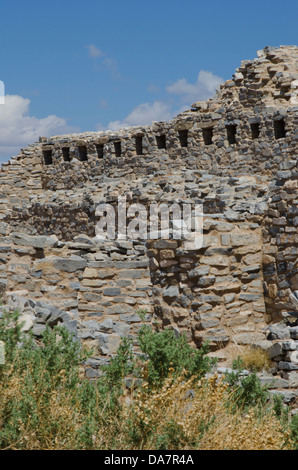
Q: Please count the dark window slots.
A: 12